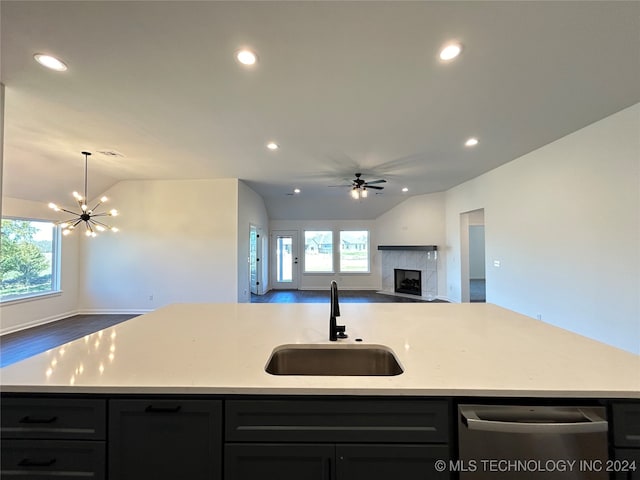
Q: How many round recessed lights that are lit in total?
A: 7